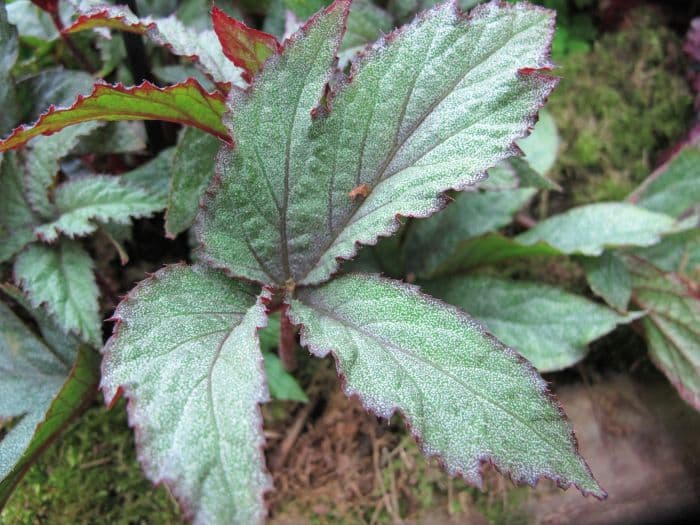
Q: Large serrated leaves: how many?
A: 3